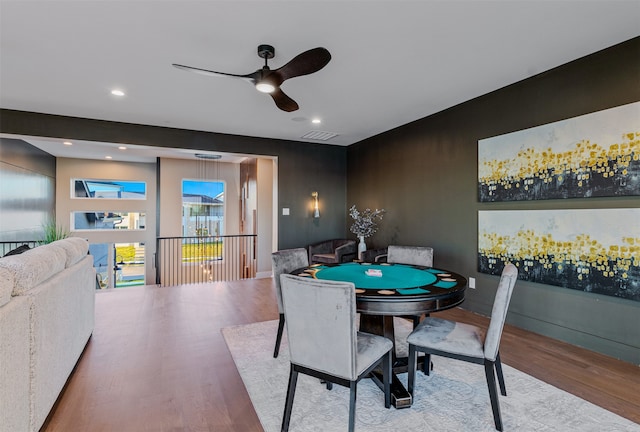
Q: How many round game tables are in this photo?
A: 1